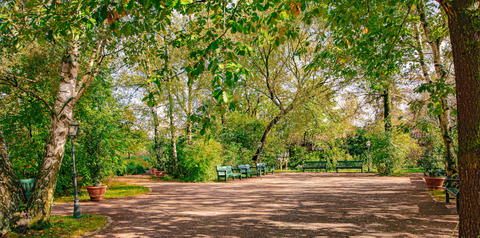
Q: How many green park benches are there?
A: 6